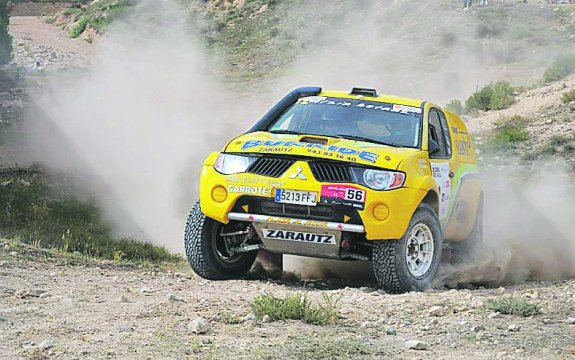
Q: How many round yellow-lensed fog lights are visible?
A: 2